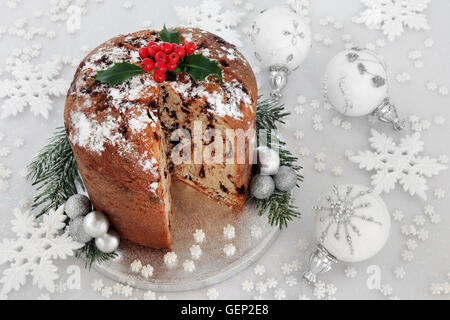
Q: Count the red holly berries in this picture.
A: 13